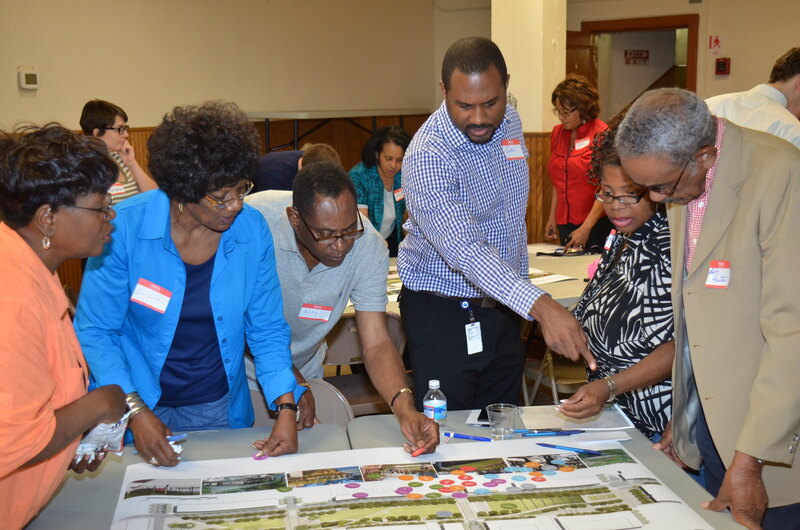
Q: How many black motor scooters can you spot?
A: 0